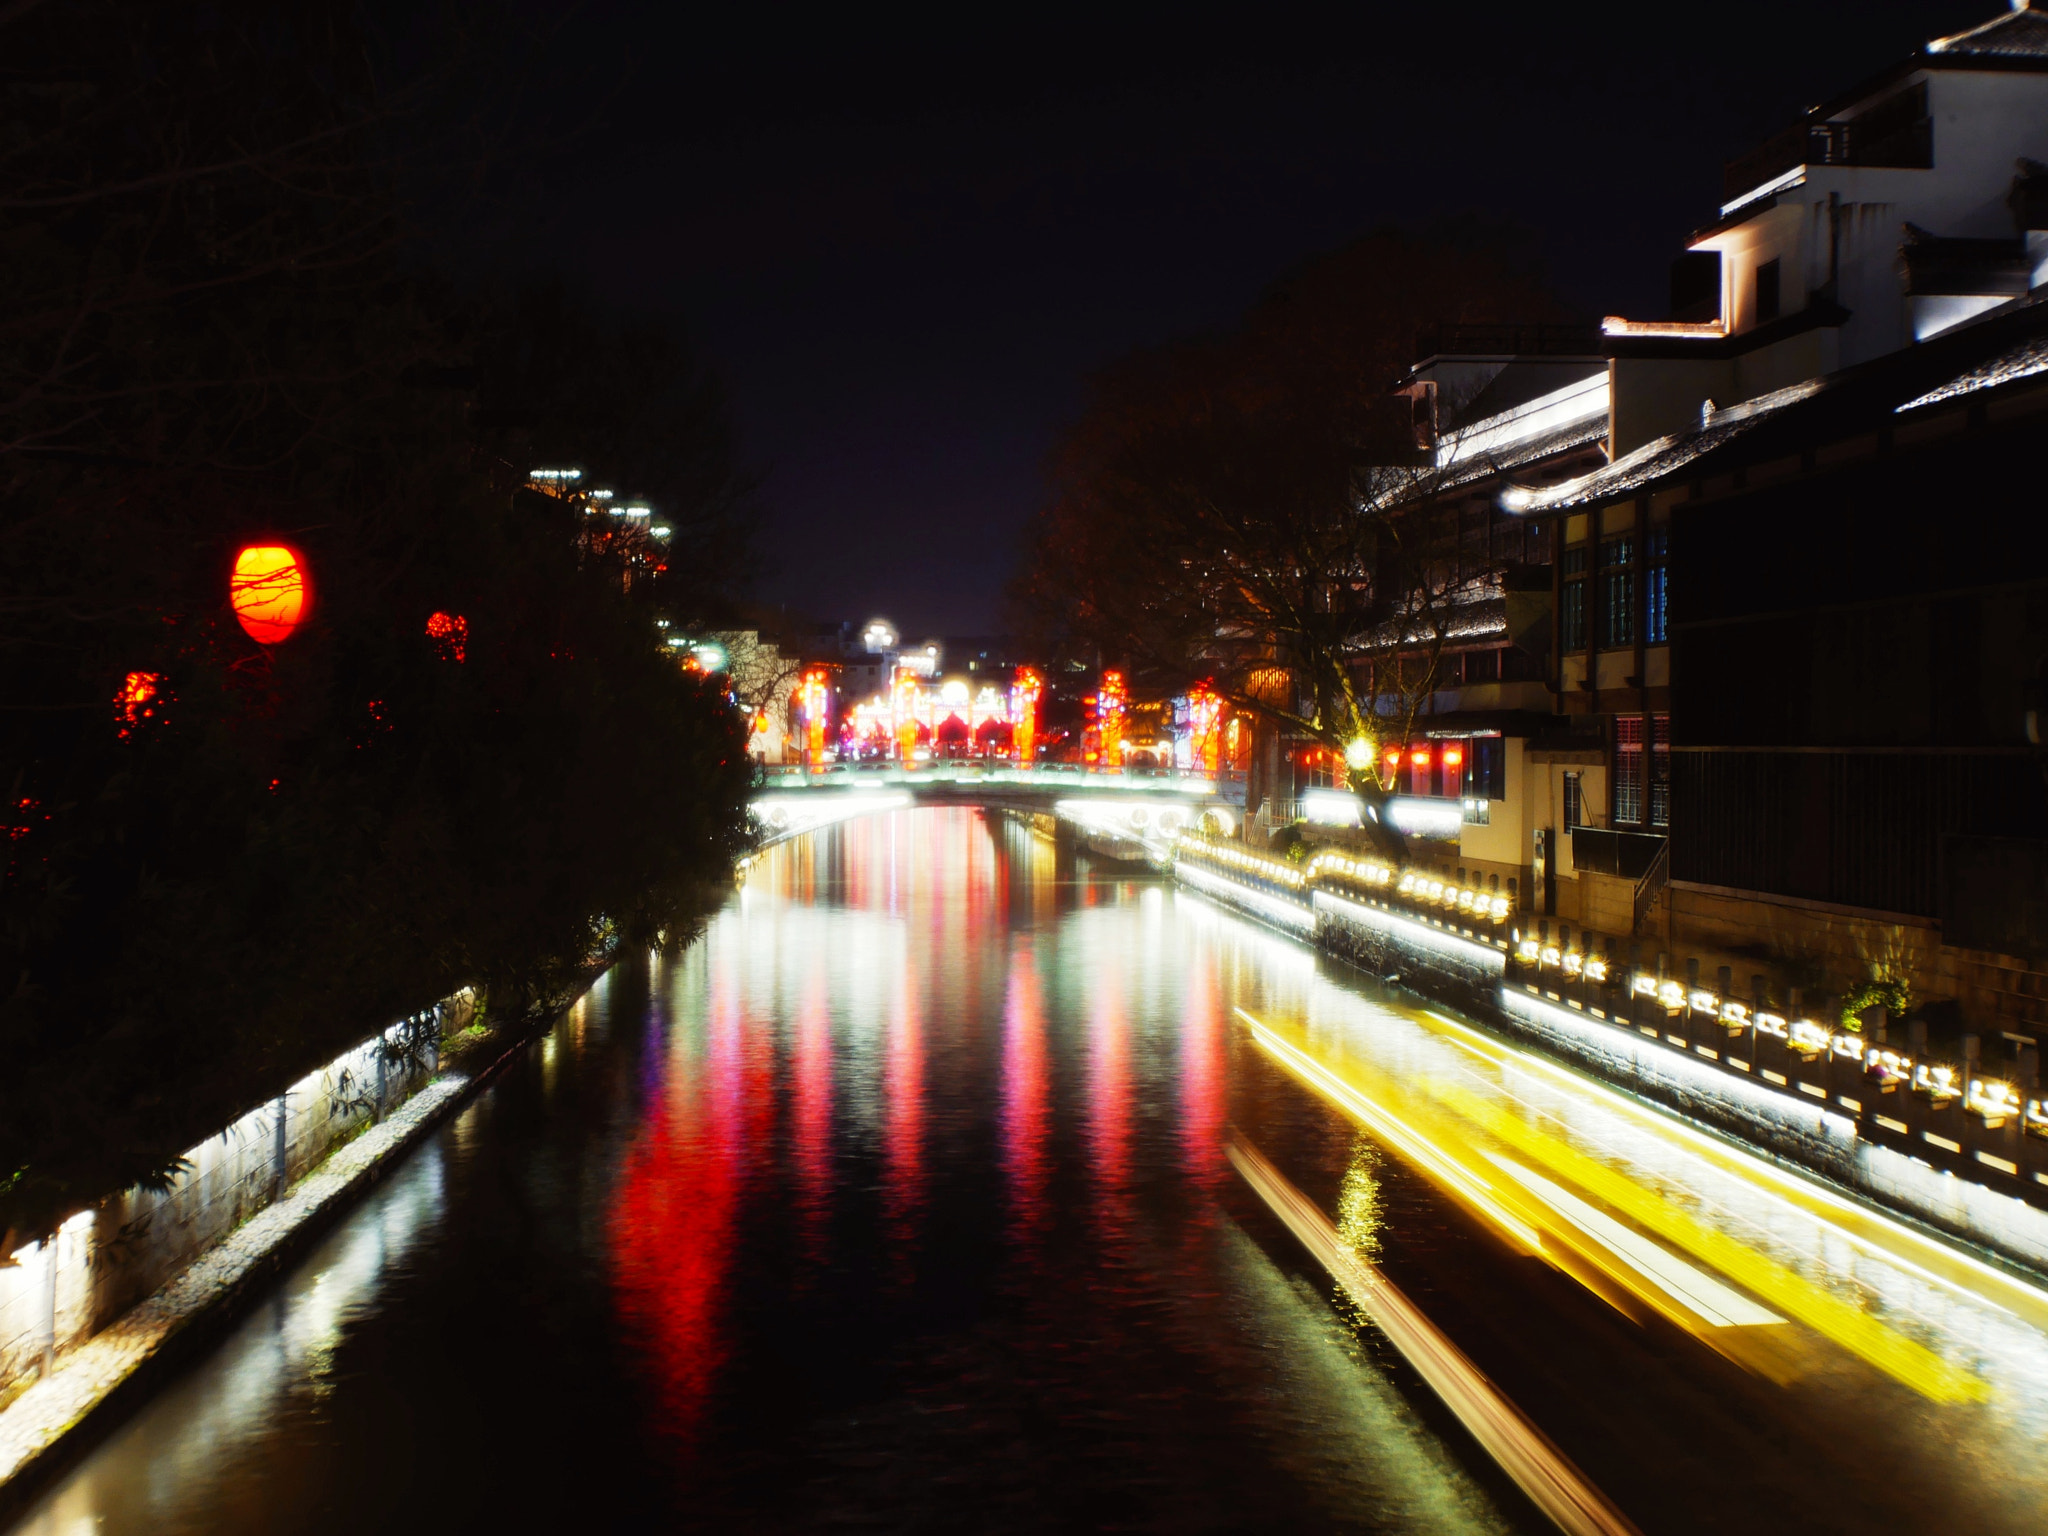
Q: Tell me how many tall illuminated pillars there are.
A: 5